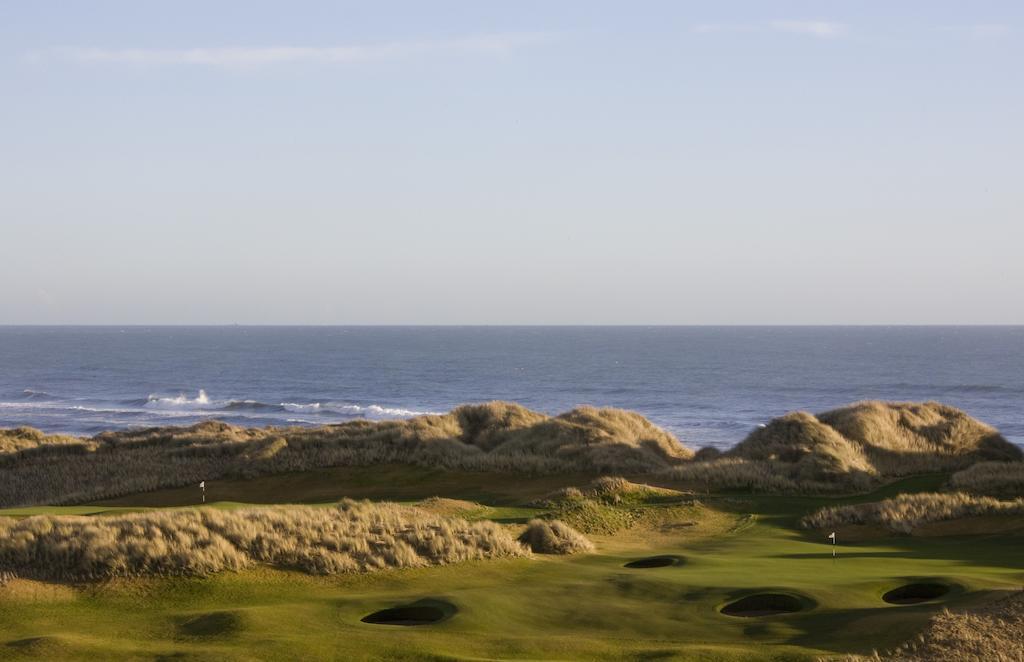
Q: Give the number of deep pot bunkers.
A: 4